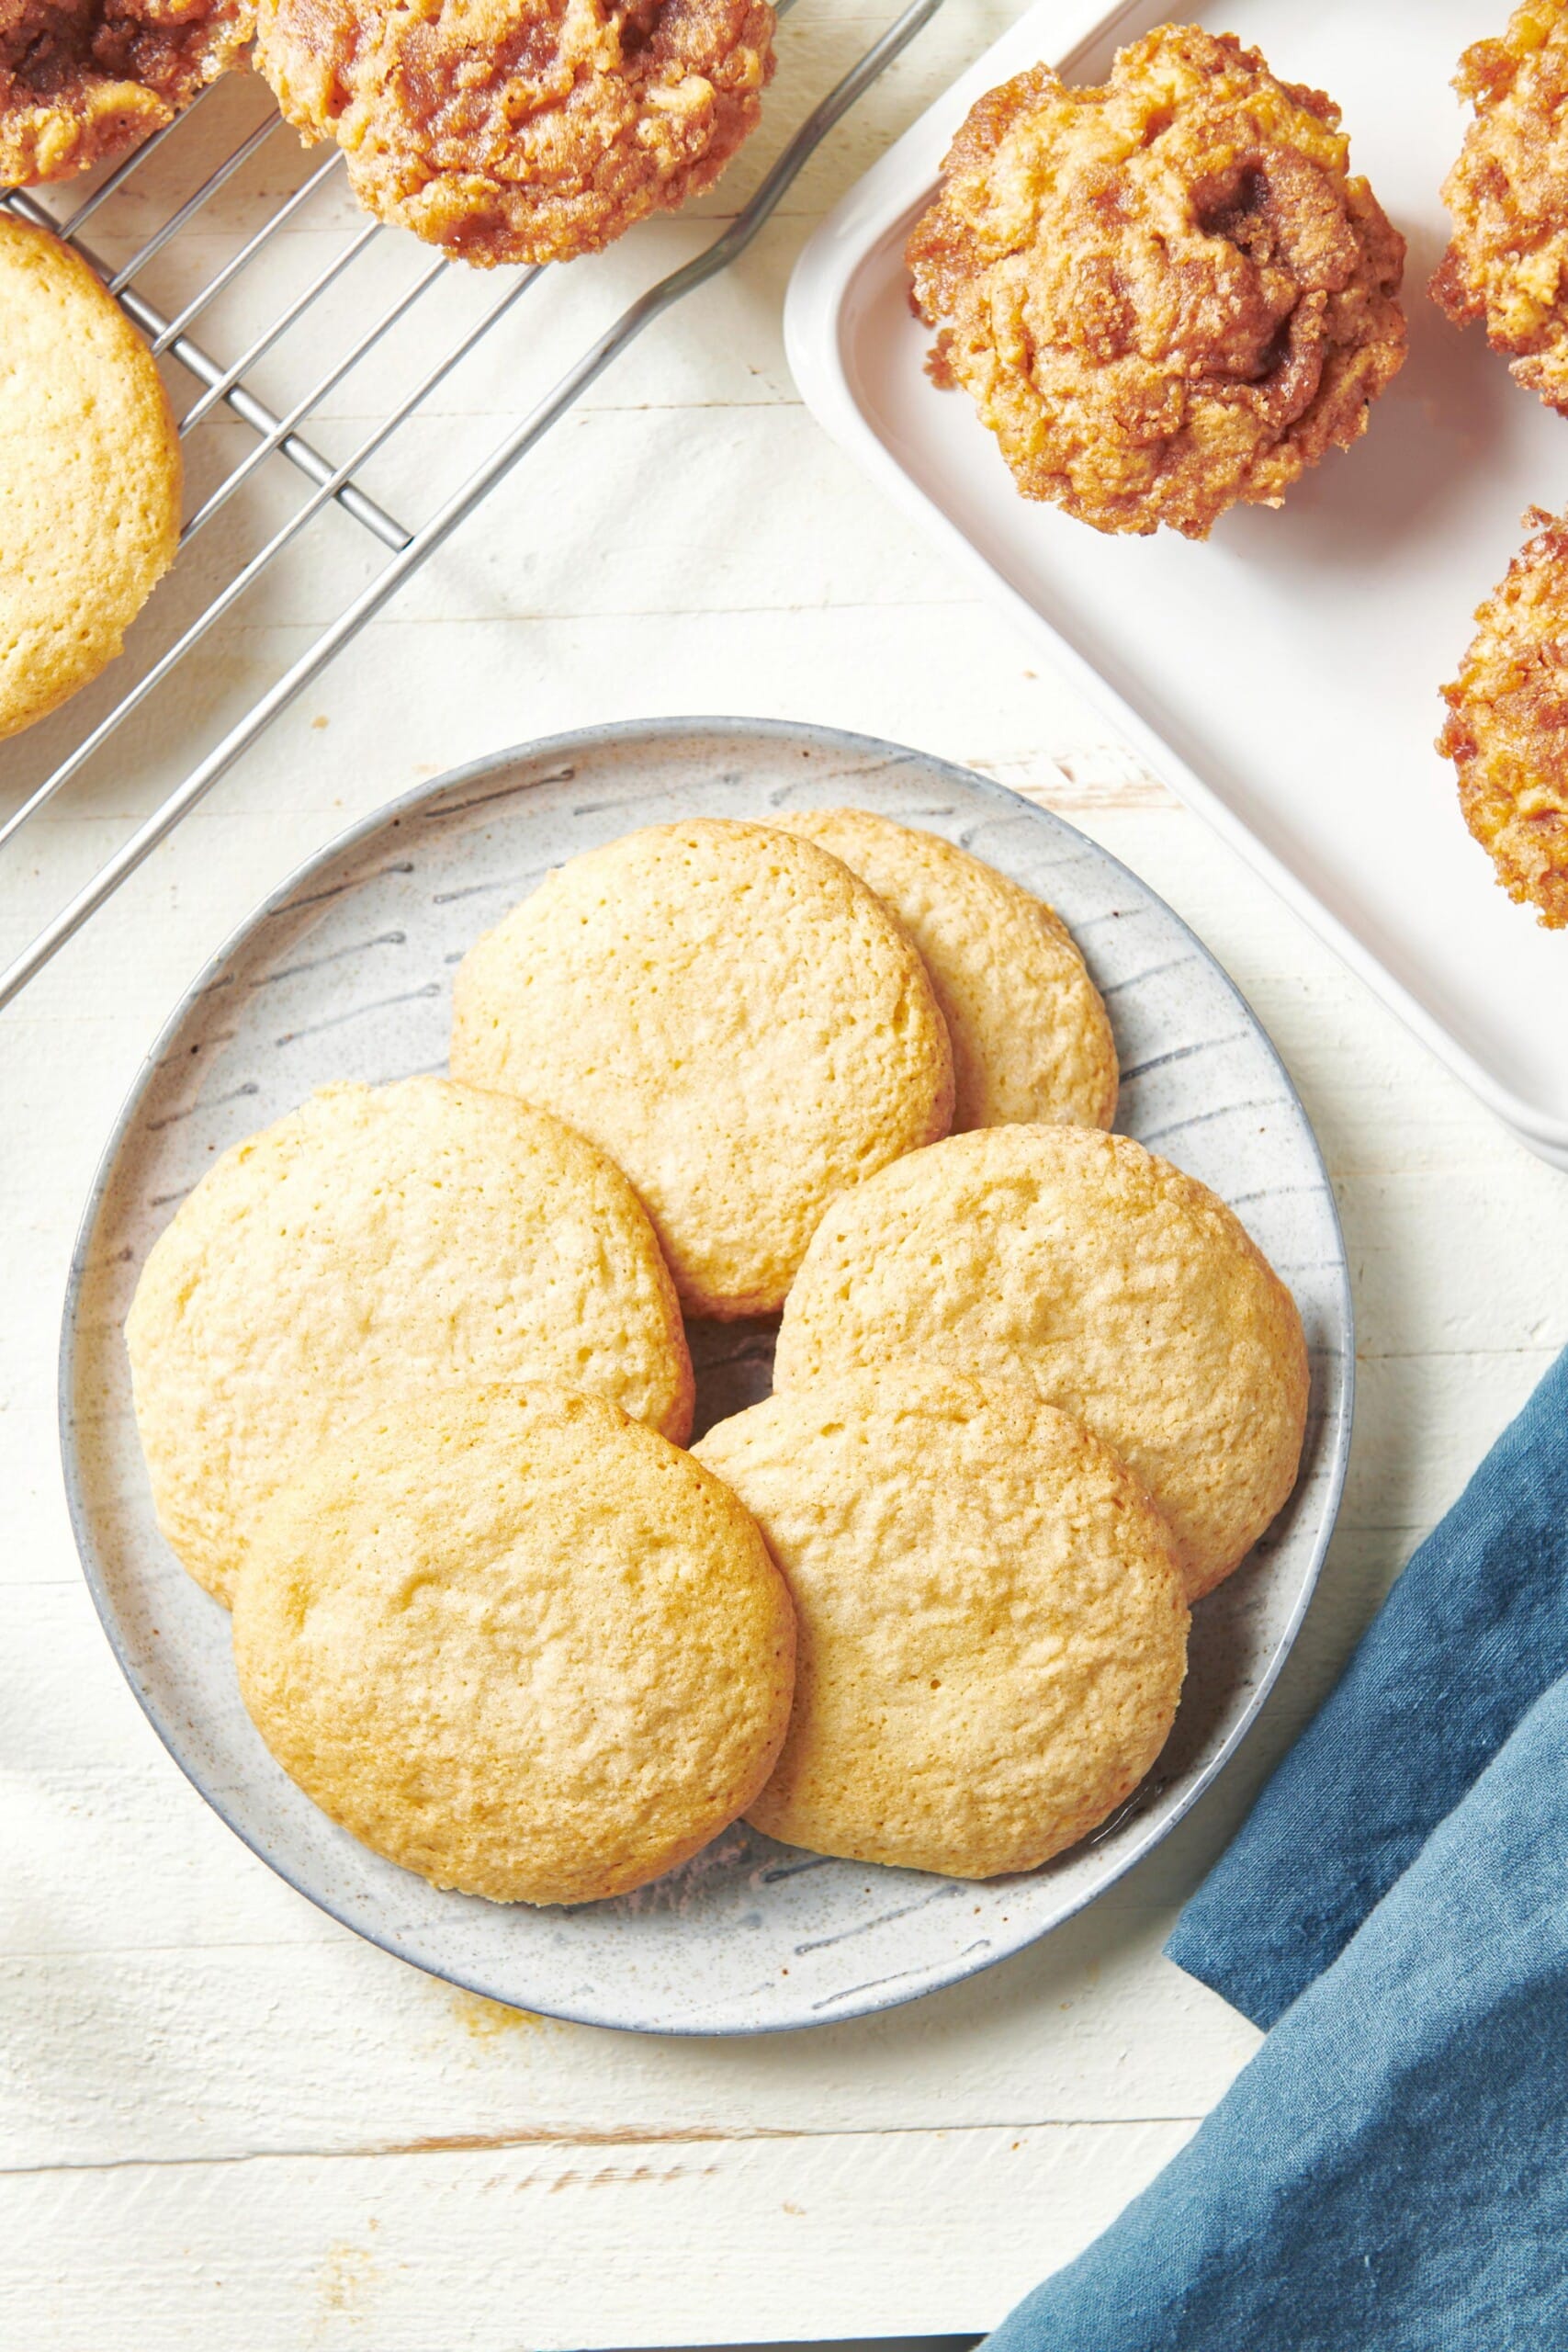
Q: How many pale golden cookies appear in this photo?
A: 7